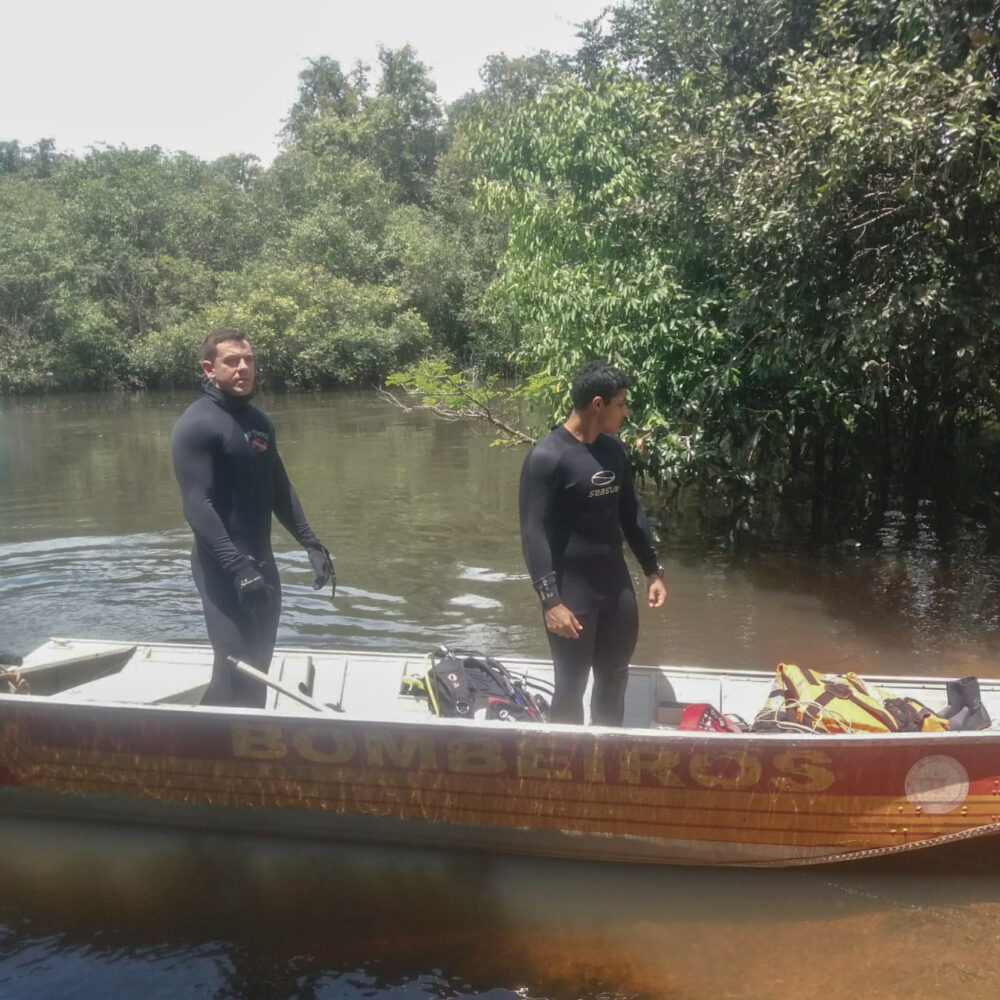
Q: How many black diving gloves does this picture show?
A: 2